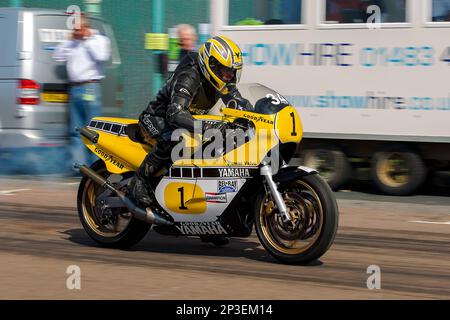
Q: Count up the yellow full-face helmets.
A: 1